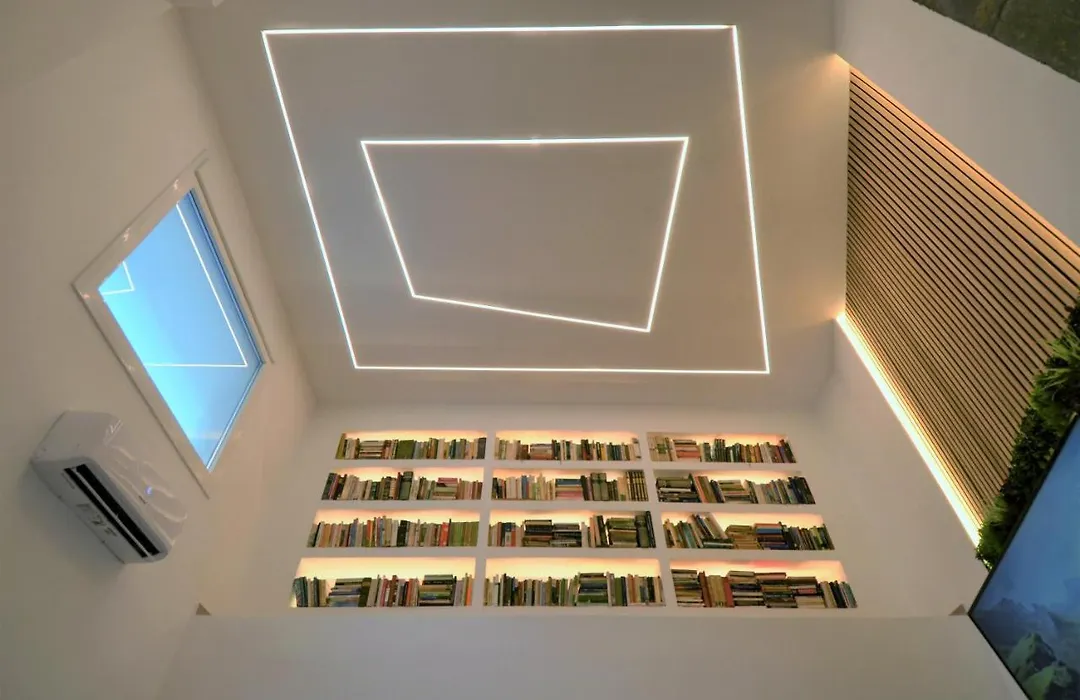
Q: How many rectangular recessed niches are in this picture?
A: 12